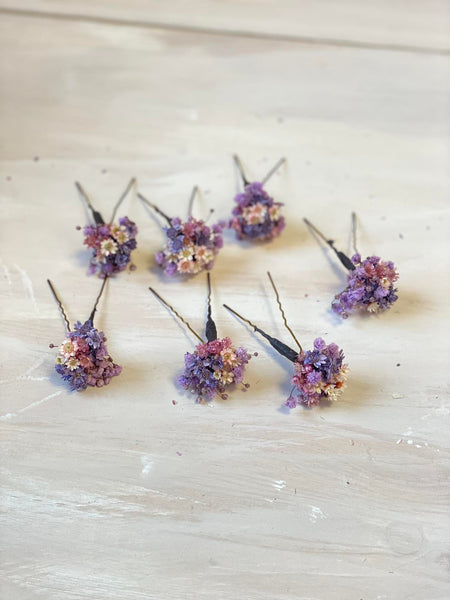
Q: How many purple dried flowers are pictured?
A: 7